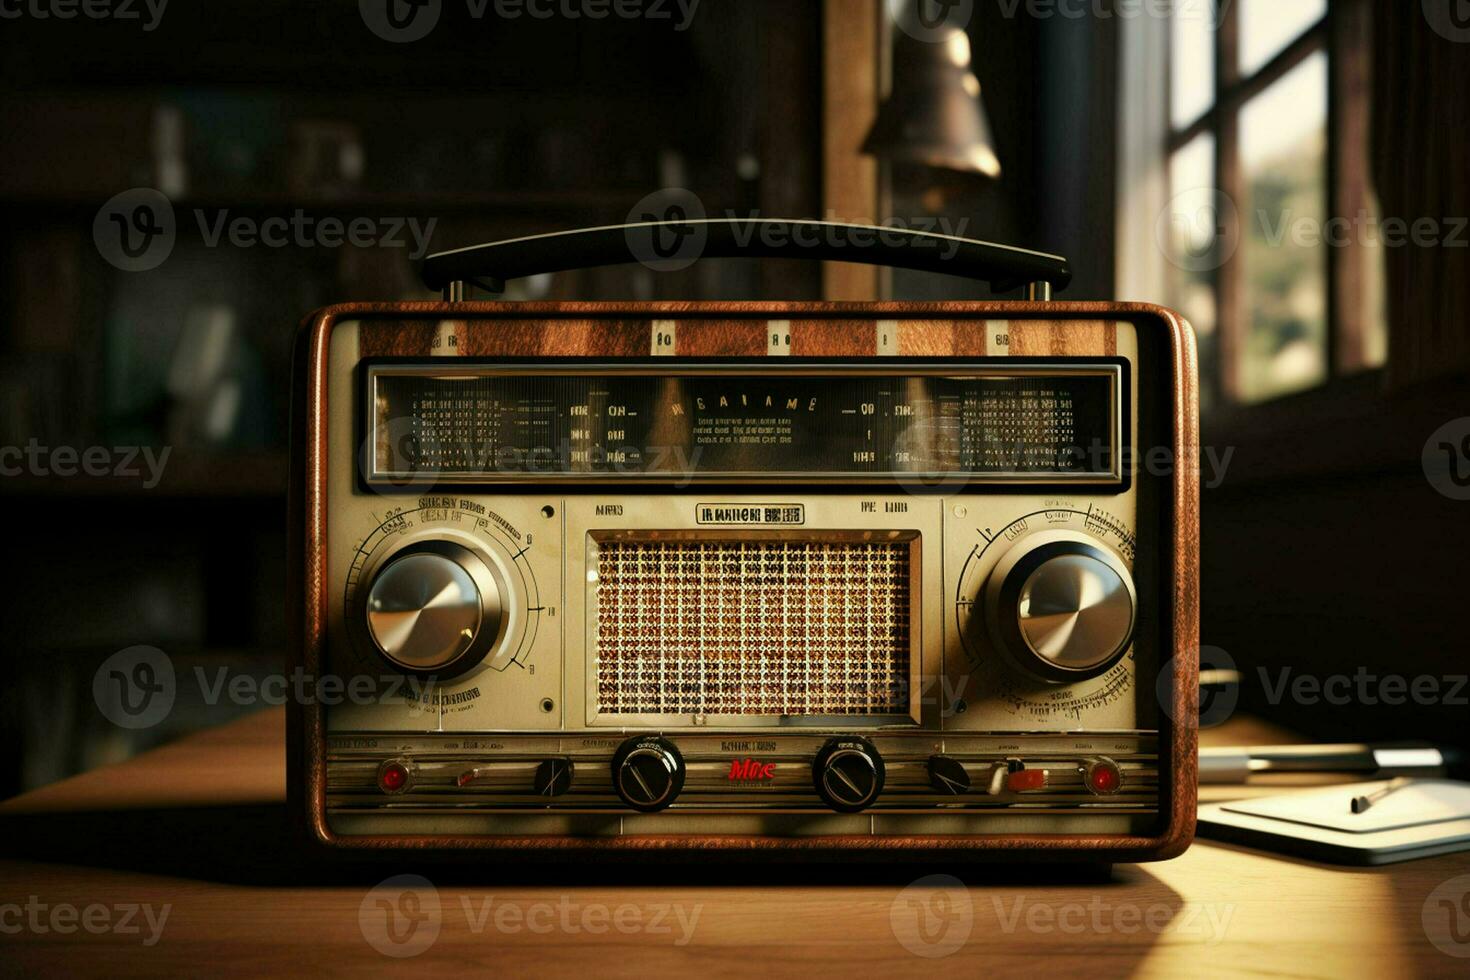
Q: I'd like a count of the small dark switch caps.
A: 2